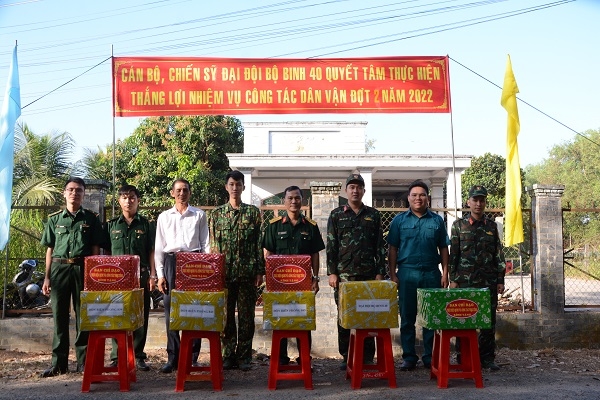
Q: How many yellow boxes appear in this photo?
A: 4